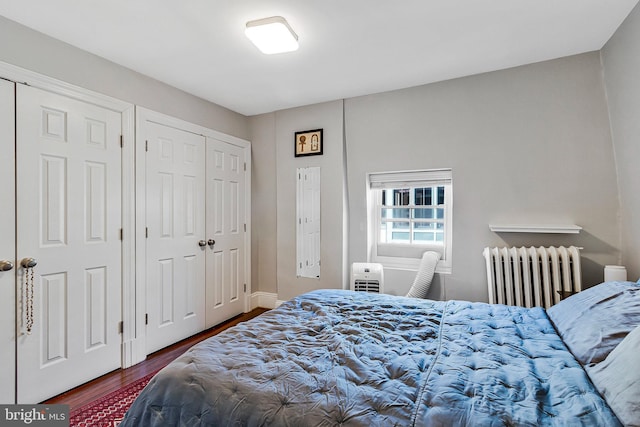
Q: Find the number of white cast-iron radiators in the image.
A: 1